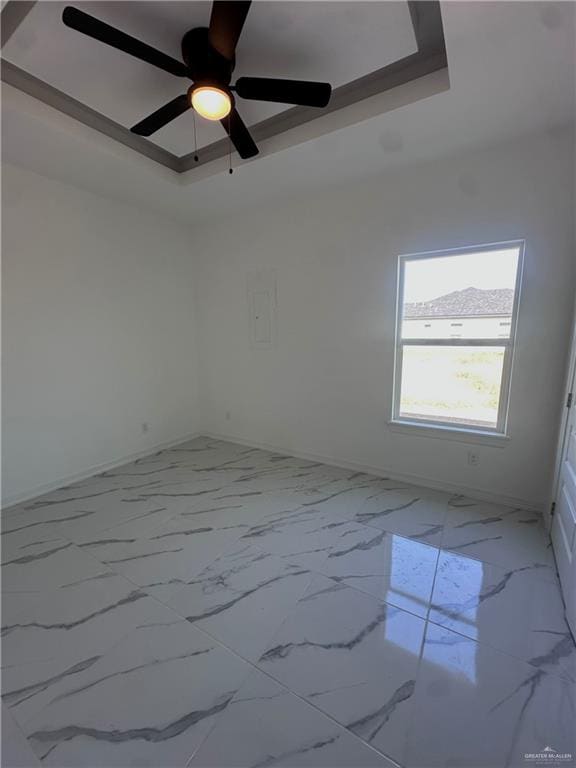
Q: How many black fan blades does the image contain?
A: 5